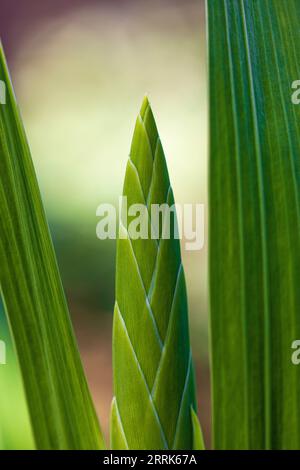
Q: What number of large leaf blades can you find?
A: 2